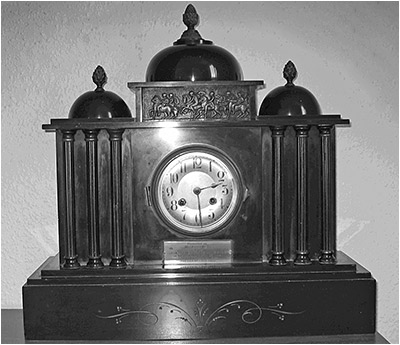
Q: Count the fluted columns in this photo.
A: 6